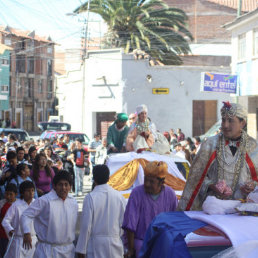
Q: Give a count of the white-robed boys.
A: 3